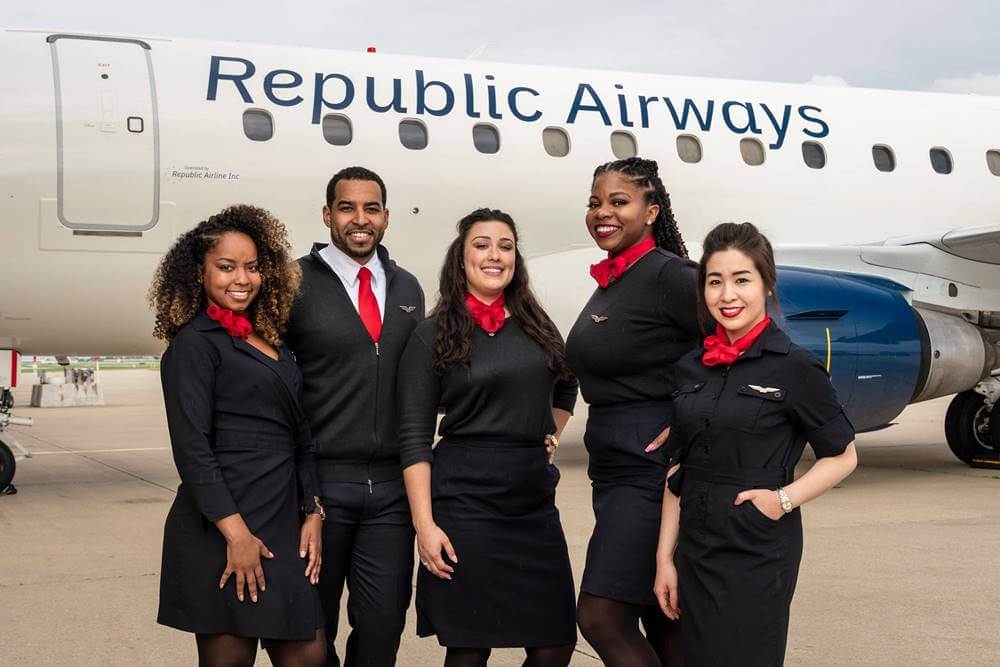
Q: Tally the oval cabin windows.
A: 12